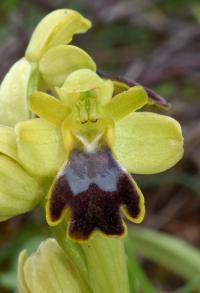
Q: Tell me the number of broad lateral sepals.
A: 2